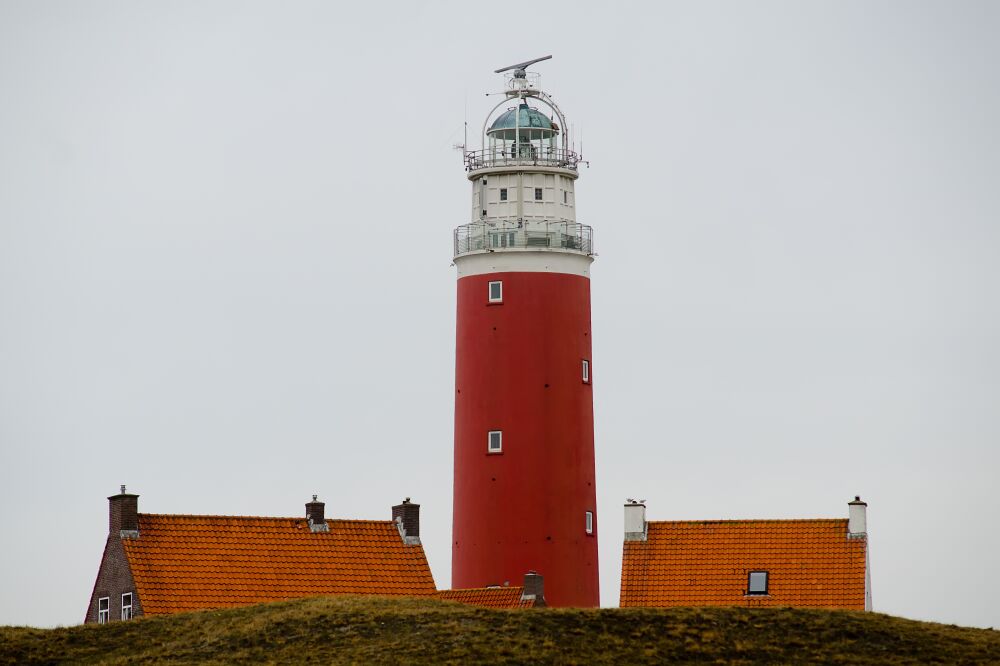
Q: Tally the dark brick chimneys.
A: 4